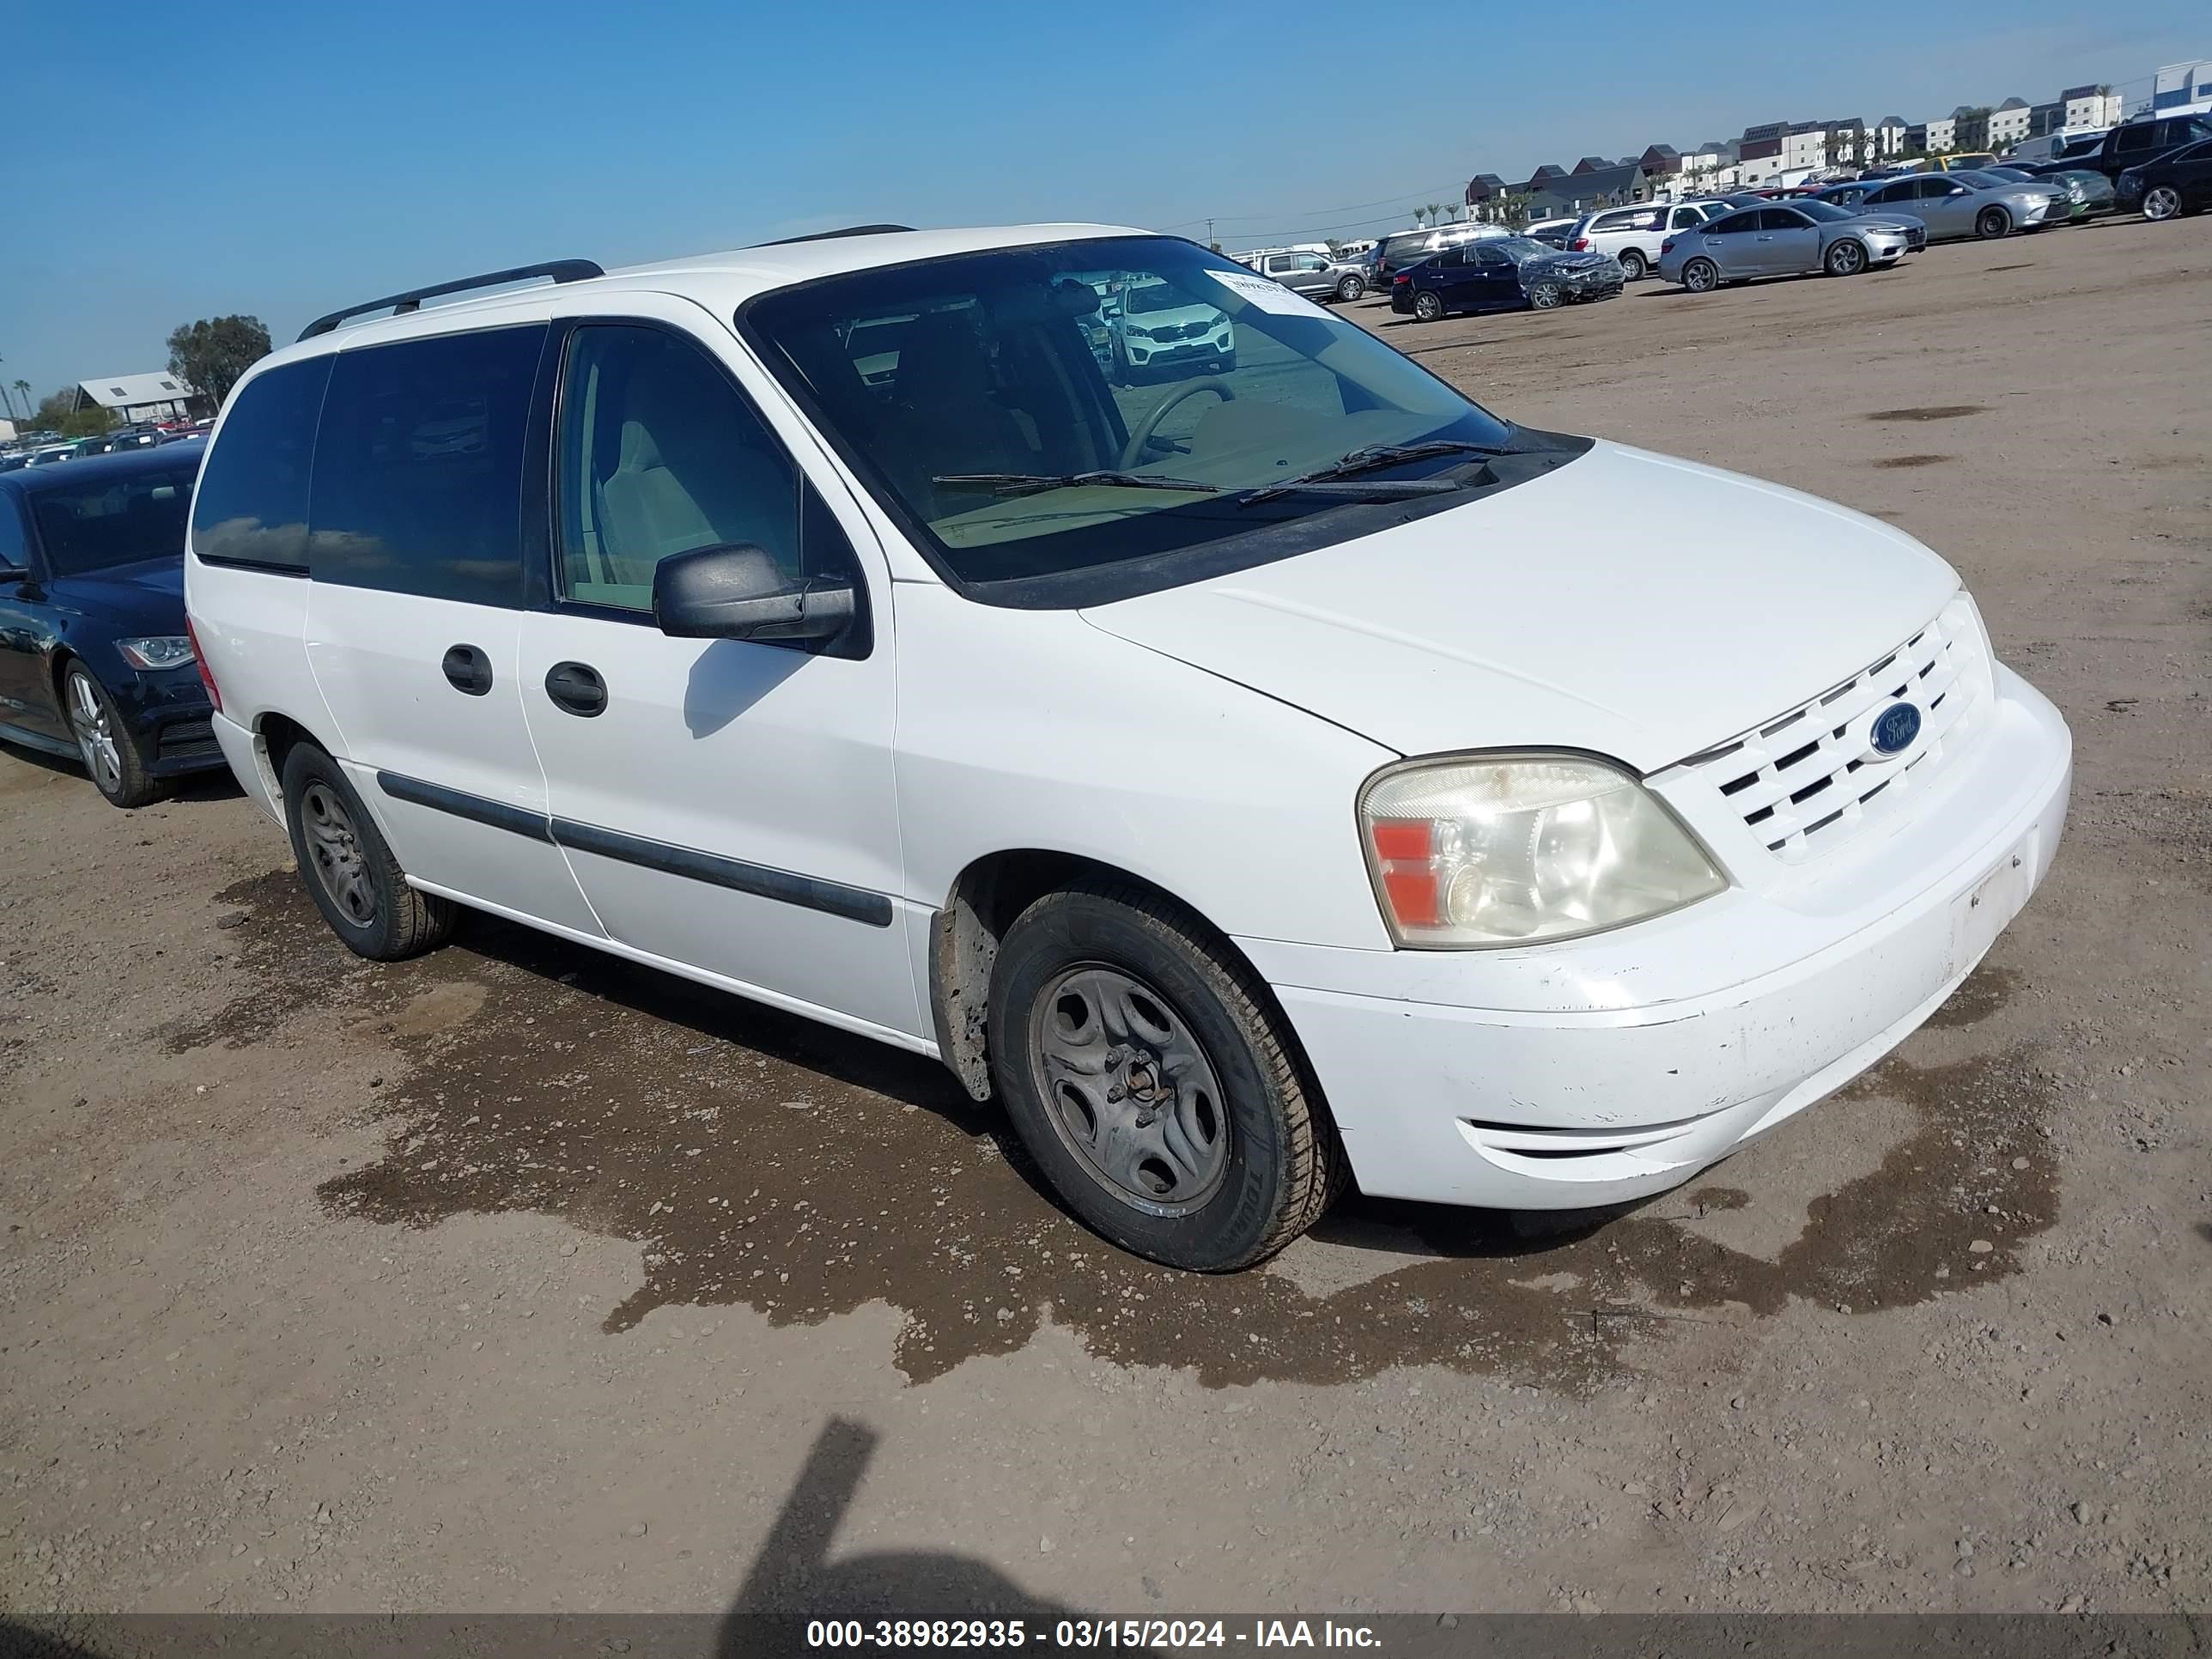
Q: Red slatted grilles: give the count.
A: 0